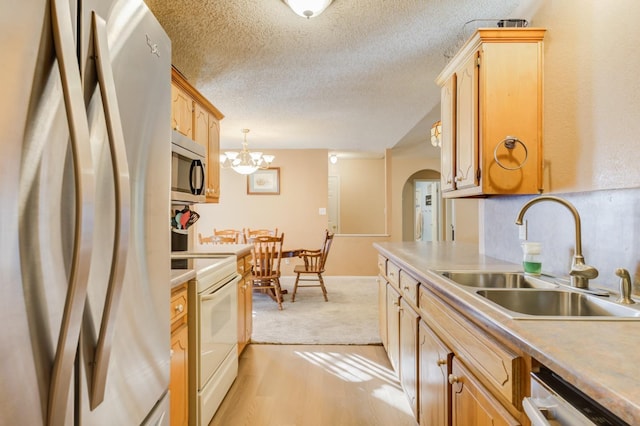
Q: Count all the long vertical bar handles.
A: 2